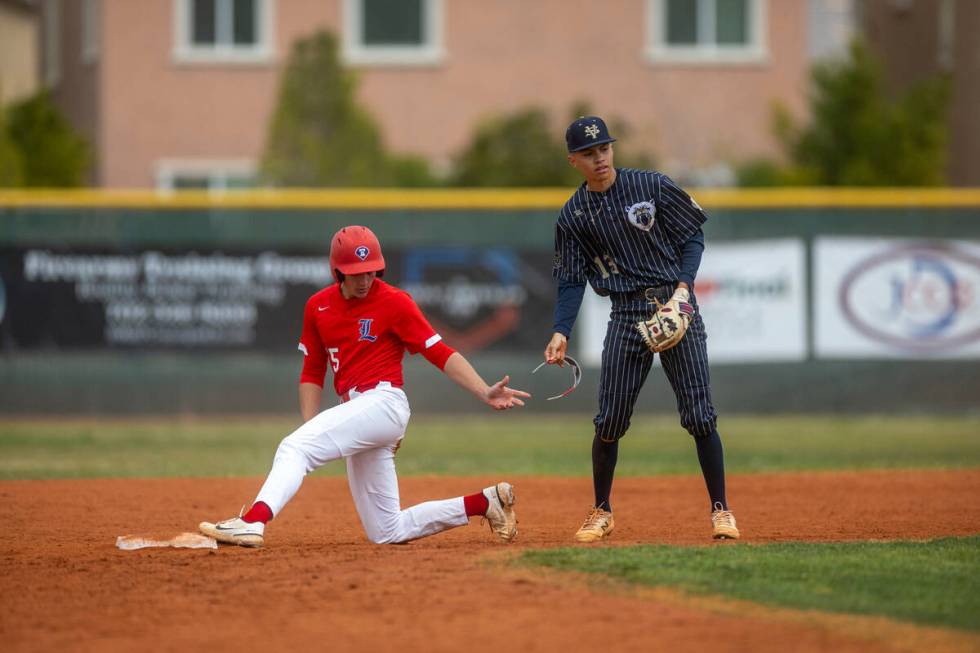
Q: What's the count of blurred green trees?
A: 4